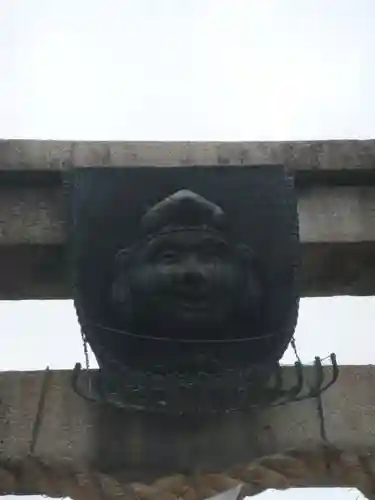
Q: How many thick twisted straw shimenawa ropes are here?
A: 1